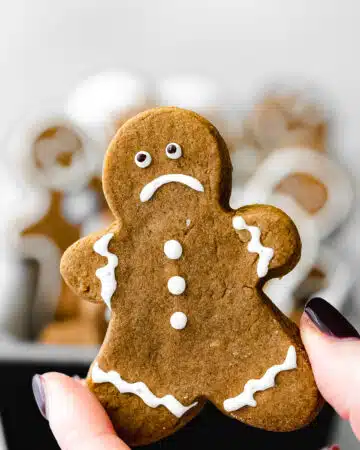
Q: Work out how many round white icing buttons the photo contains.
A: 3